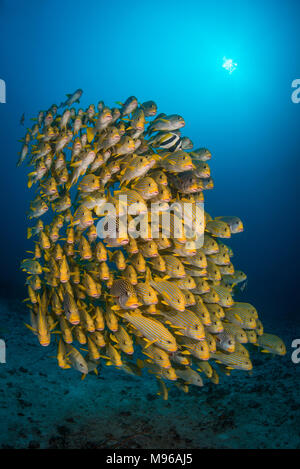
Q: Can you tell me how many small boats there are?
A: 0